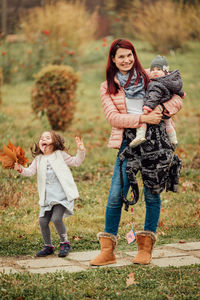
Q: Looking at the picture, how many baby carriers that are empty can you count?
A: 1